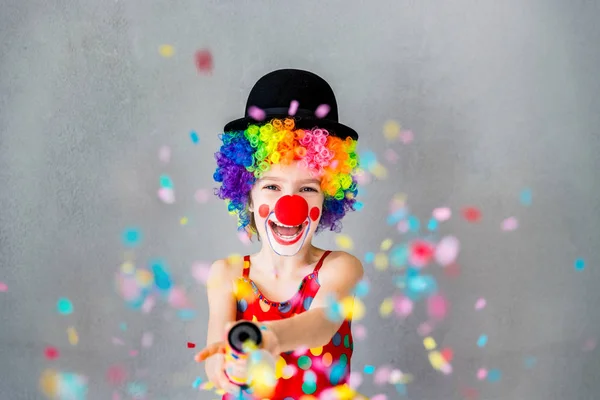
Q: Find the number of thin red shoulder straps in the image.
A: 2